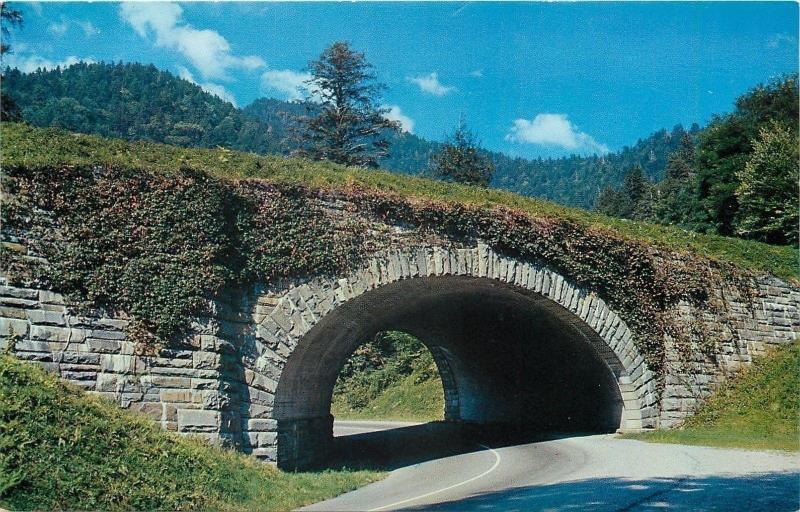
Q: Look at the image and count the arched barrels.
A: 1